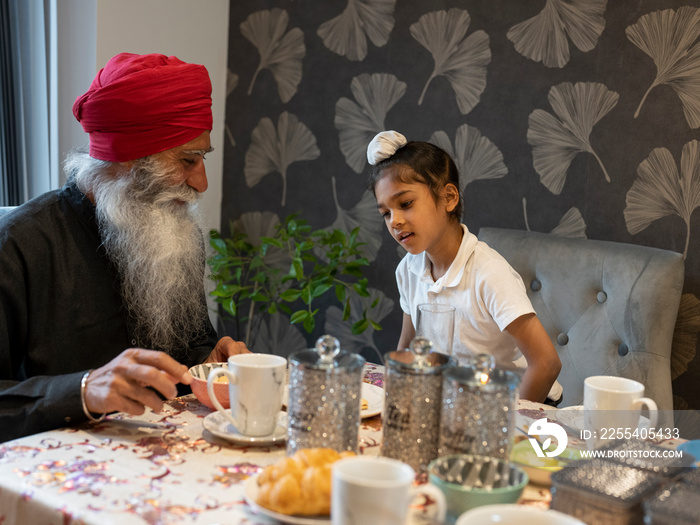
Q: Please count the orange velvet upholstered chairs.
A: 0